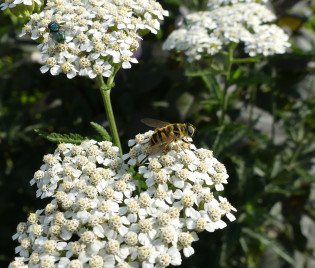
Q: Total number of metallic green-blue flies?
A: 1